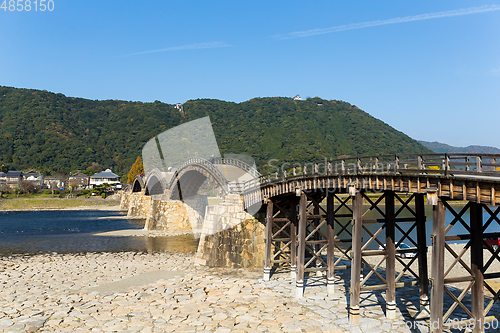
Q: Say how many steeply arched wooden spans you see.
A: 3